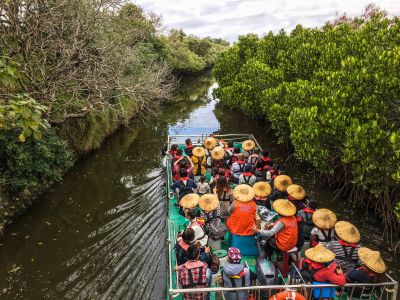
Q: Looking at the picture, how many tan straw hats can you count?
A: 15